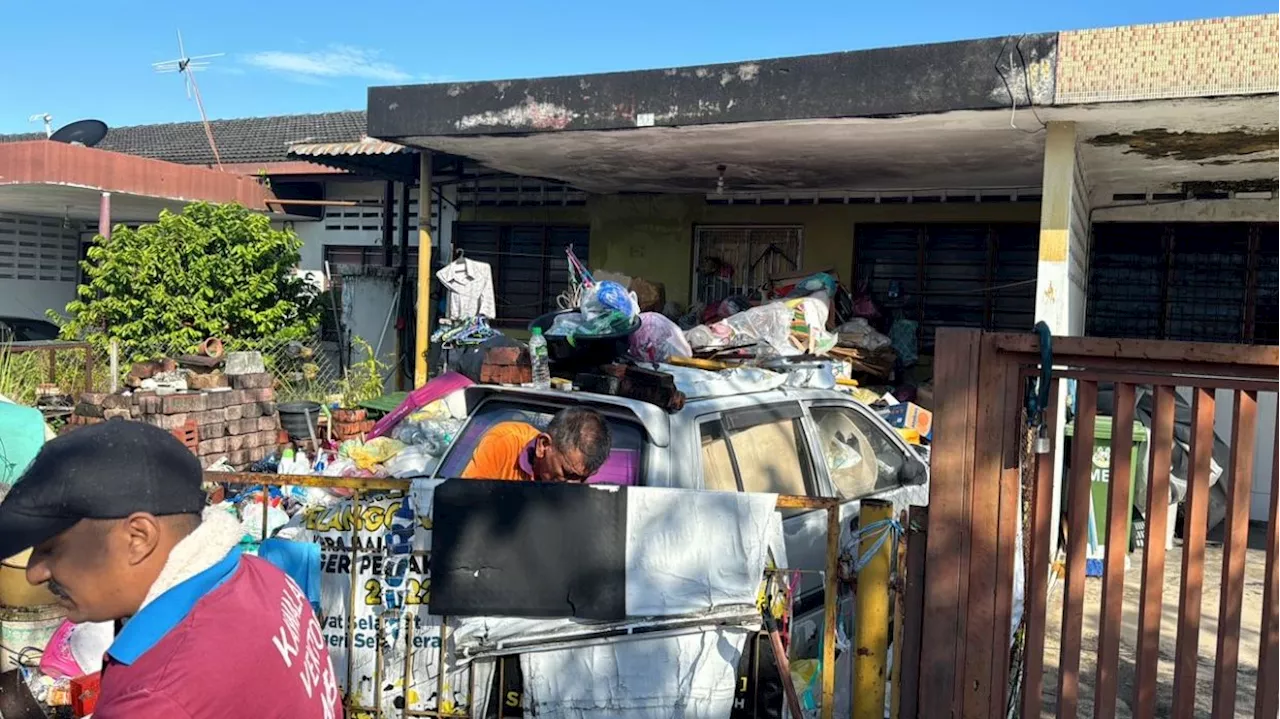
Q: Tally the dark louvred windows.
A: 3